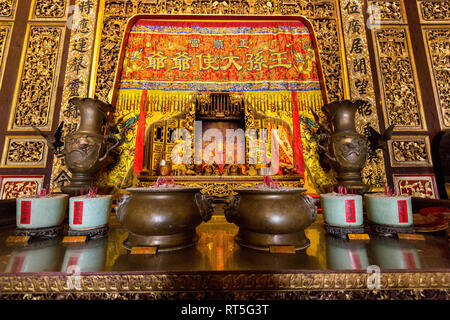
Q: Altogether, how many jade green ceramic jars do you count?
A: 4